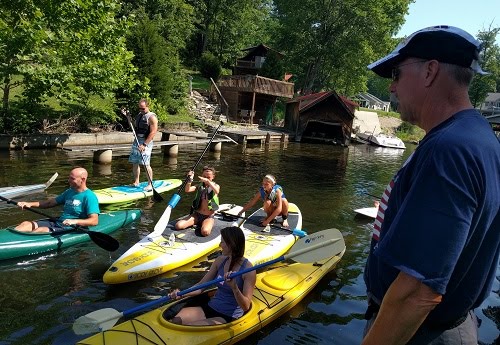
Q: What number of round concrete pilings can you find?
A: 3